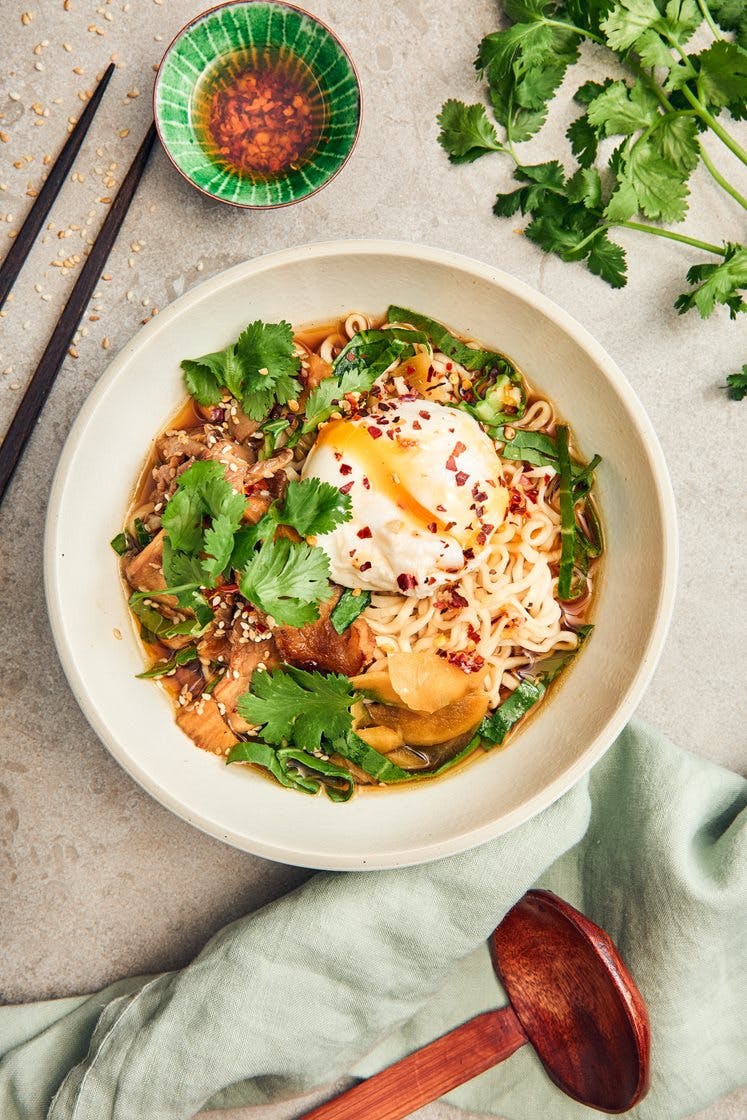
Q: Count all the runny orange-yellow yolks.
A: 1